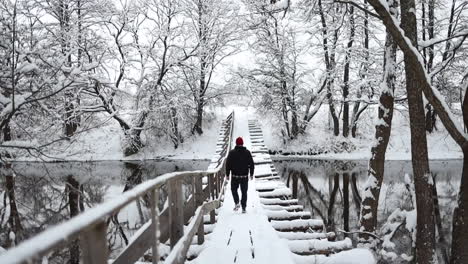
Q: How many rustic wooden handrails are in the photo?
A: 1